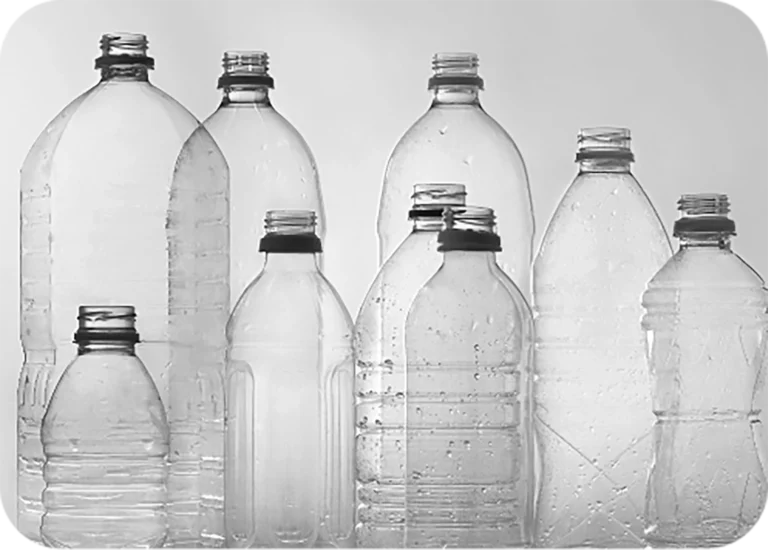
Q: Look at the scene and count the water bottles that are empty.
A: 9